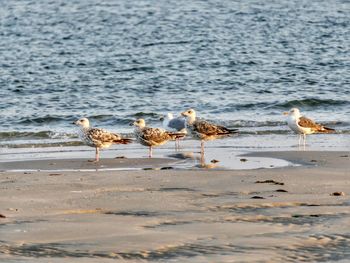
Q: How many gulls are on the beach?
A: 5